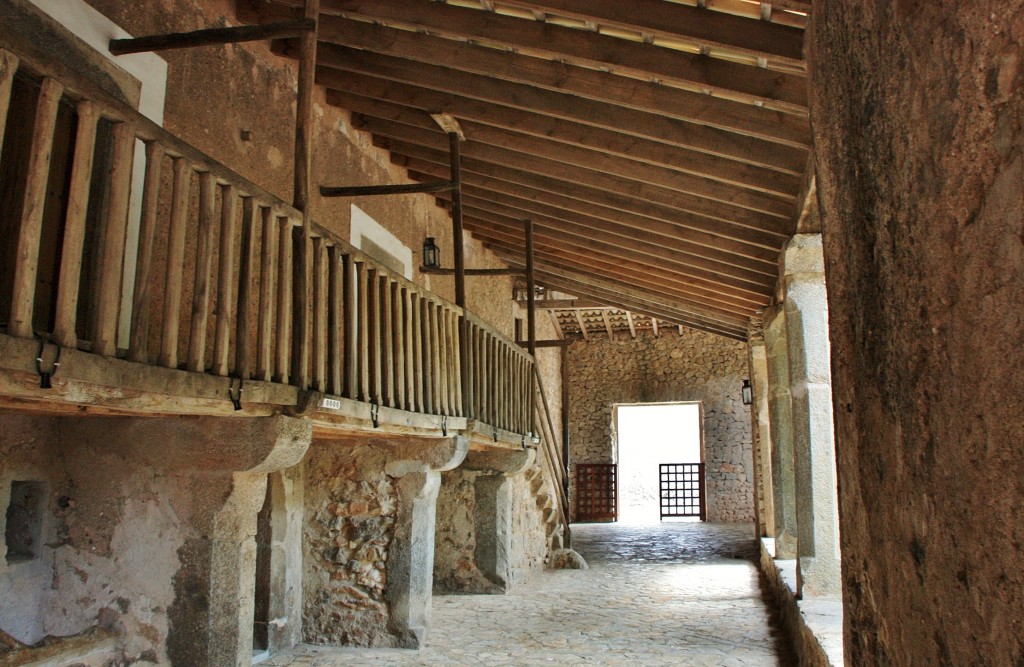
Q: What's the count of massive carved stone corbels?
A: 3